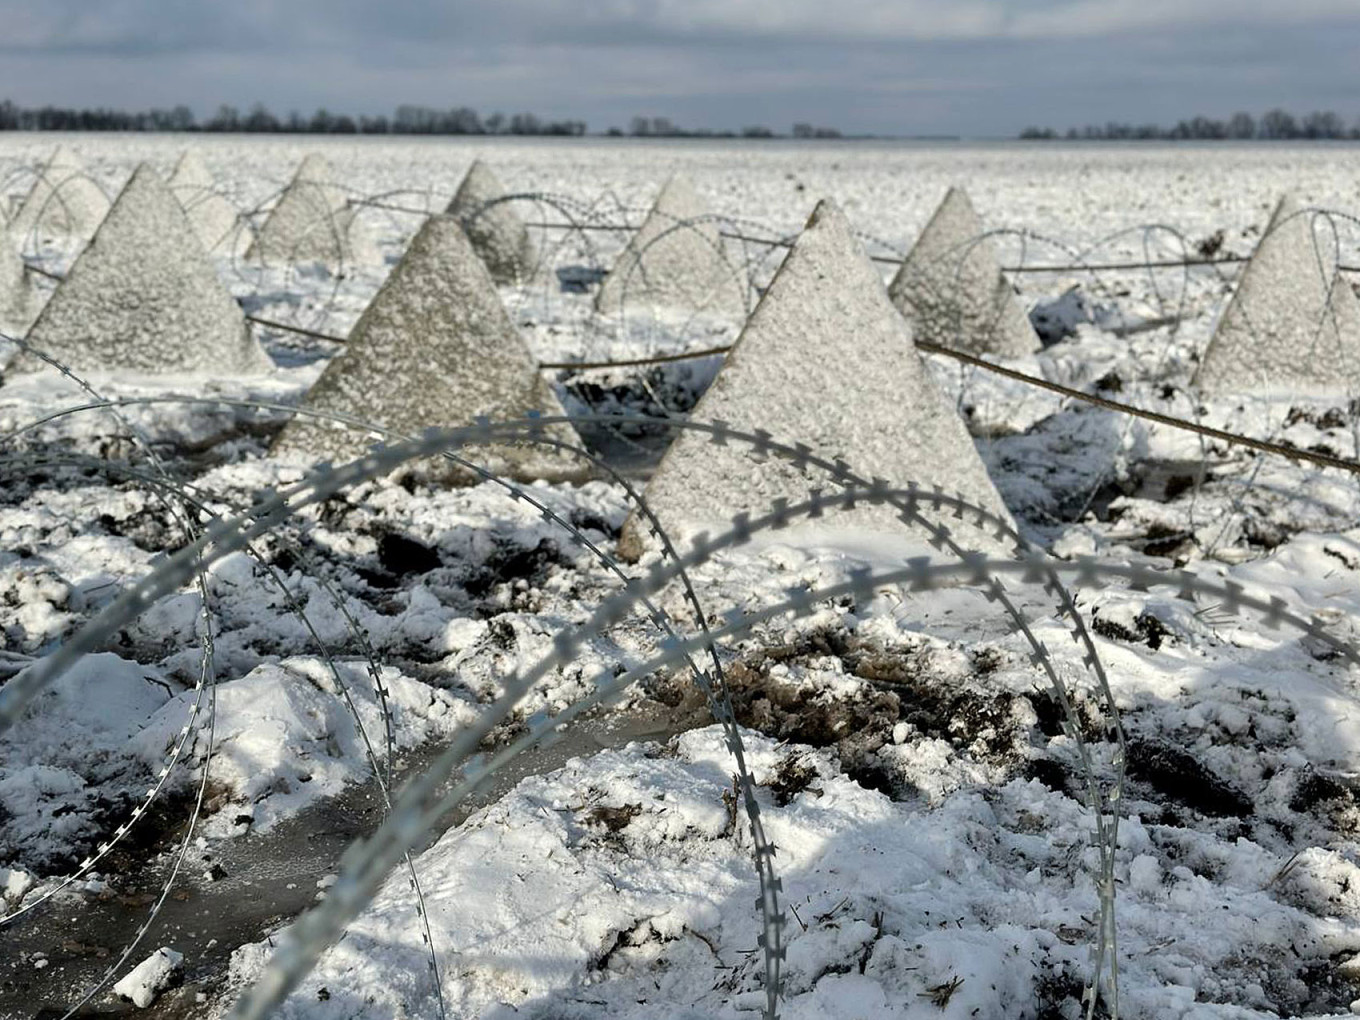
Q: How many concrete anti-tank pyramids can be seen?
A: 11